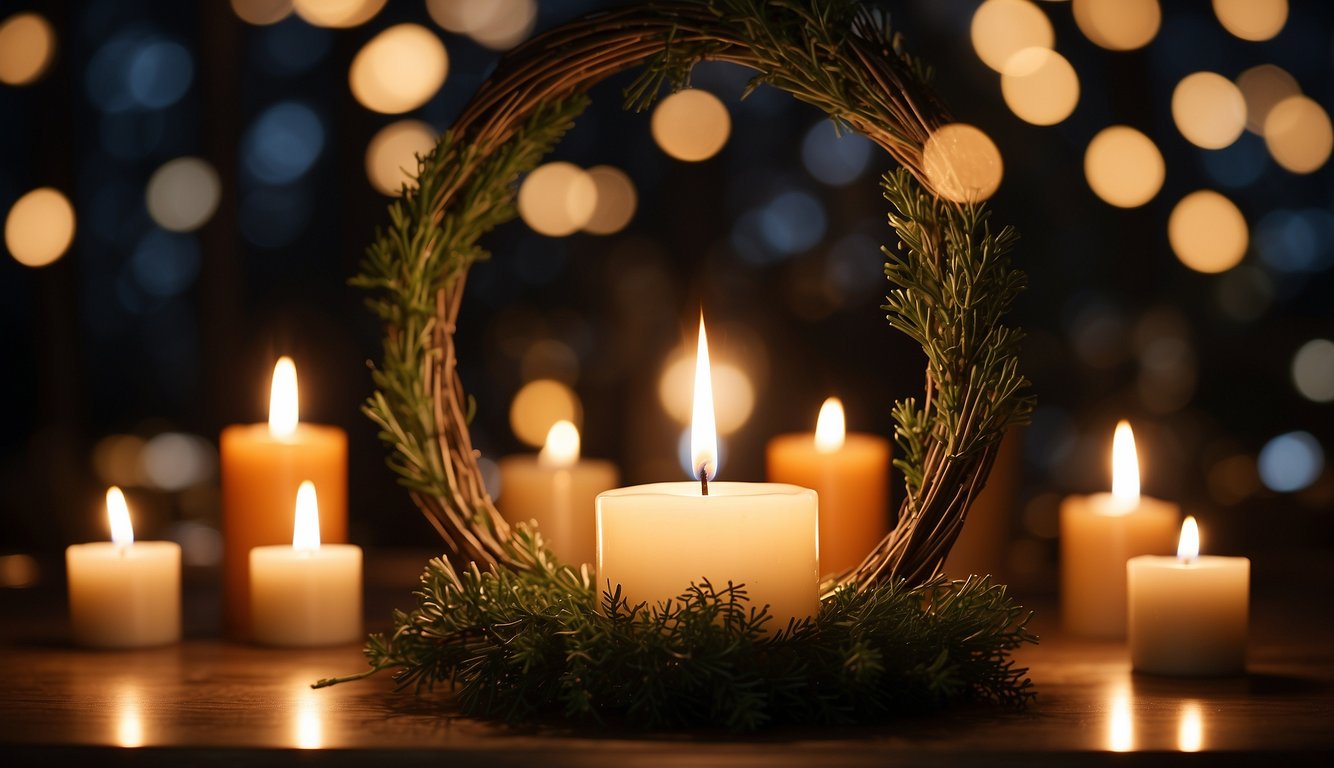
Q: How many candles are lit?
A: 8